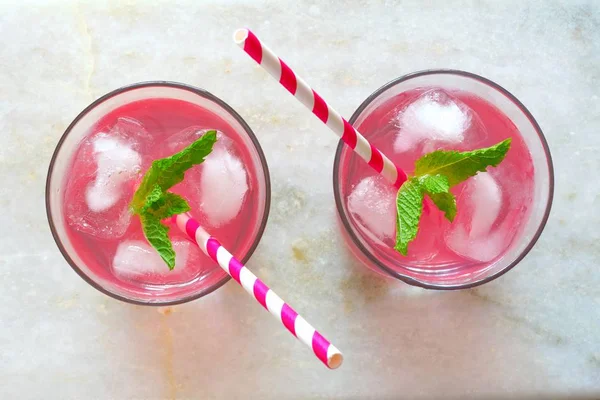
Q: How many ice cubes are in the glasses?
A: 6